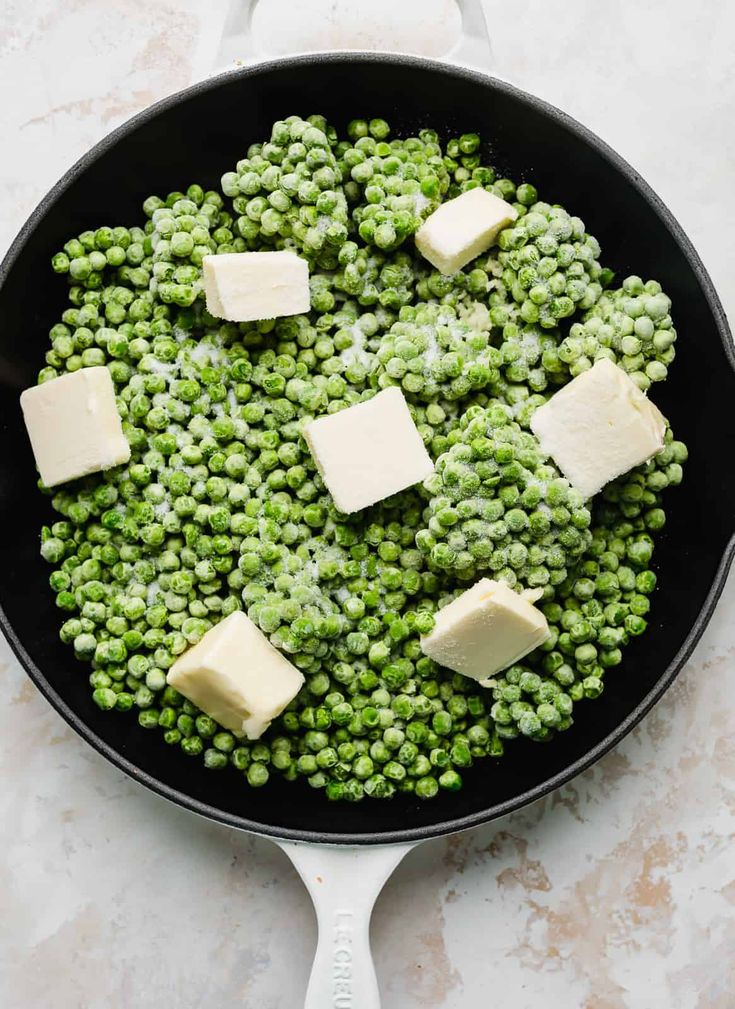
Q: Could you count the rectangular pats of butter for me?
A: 7